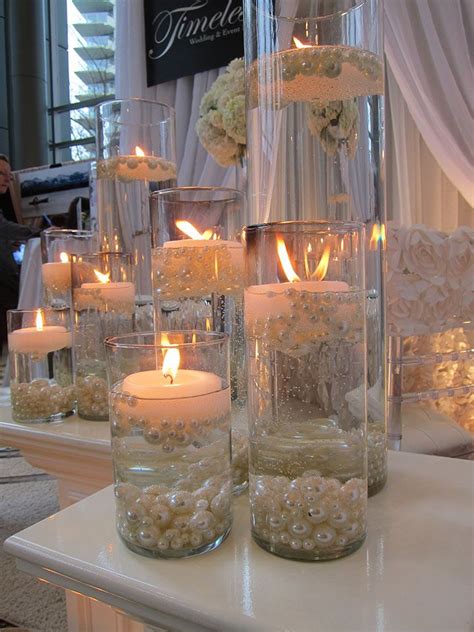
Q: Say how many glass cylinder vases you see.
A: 8